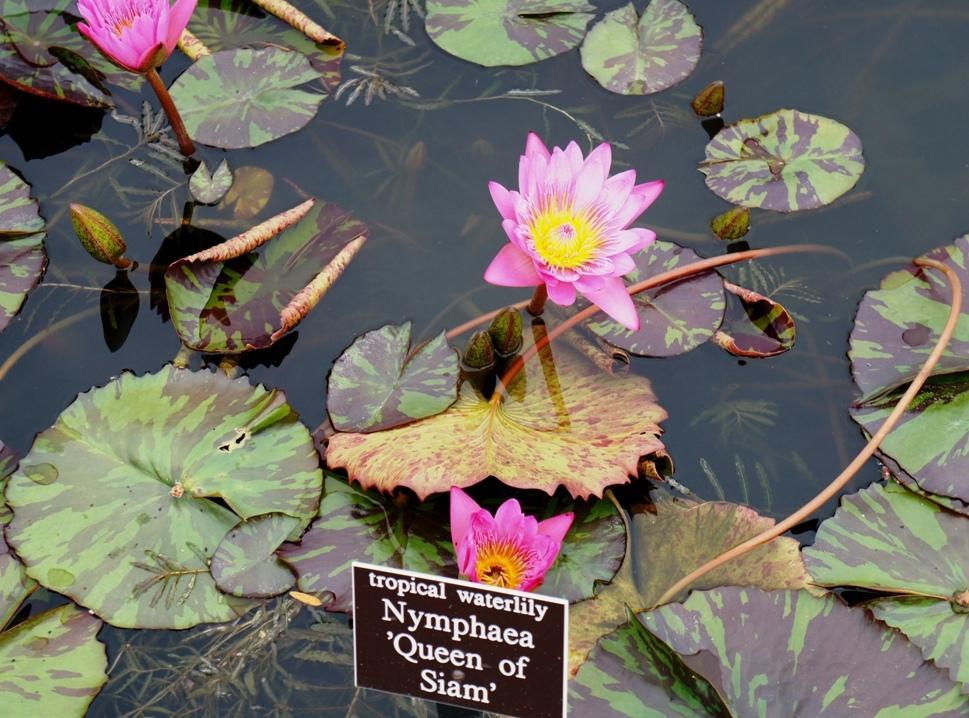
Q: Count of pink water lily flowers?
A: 3